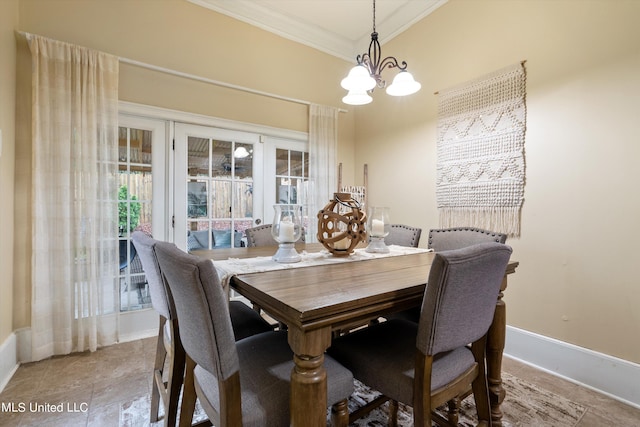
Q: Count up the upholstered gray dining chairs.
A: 6